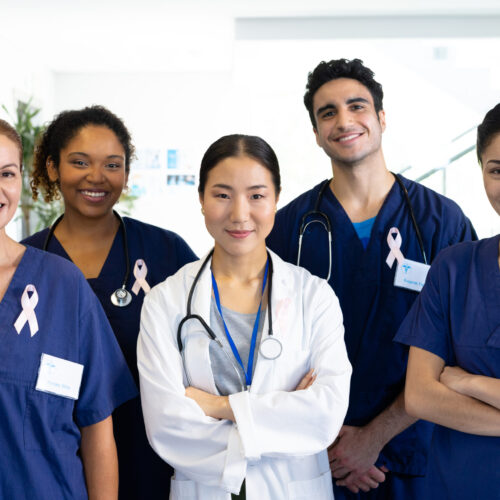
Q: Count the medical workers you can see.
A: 5